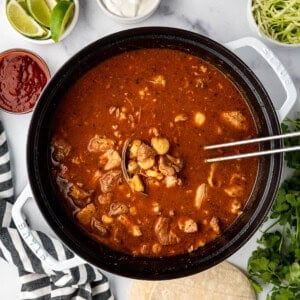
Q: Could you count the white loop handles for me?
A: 2